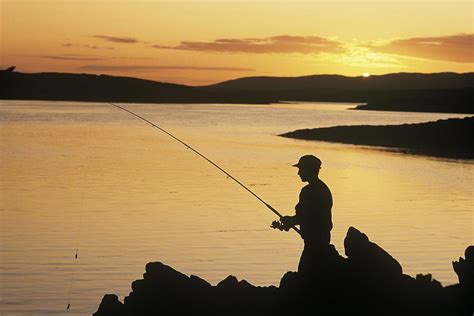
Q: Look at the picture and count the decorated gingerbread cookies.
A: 0